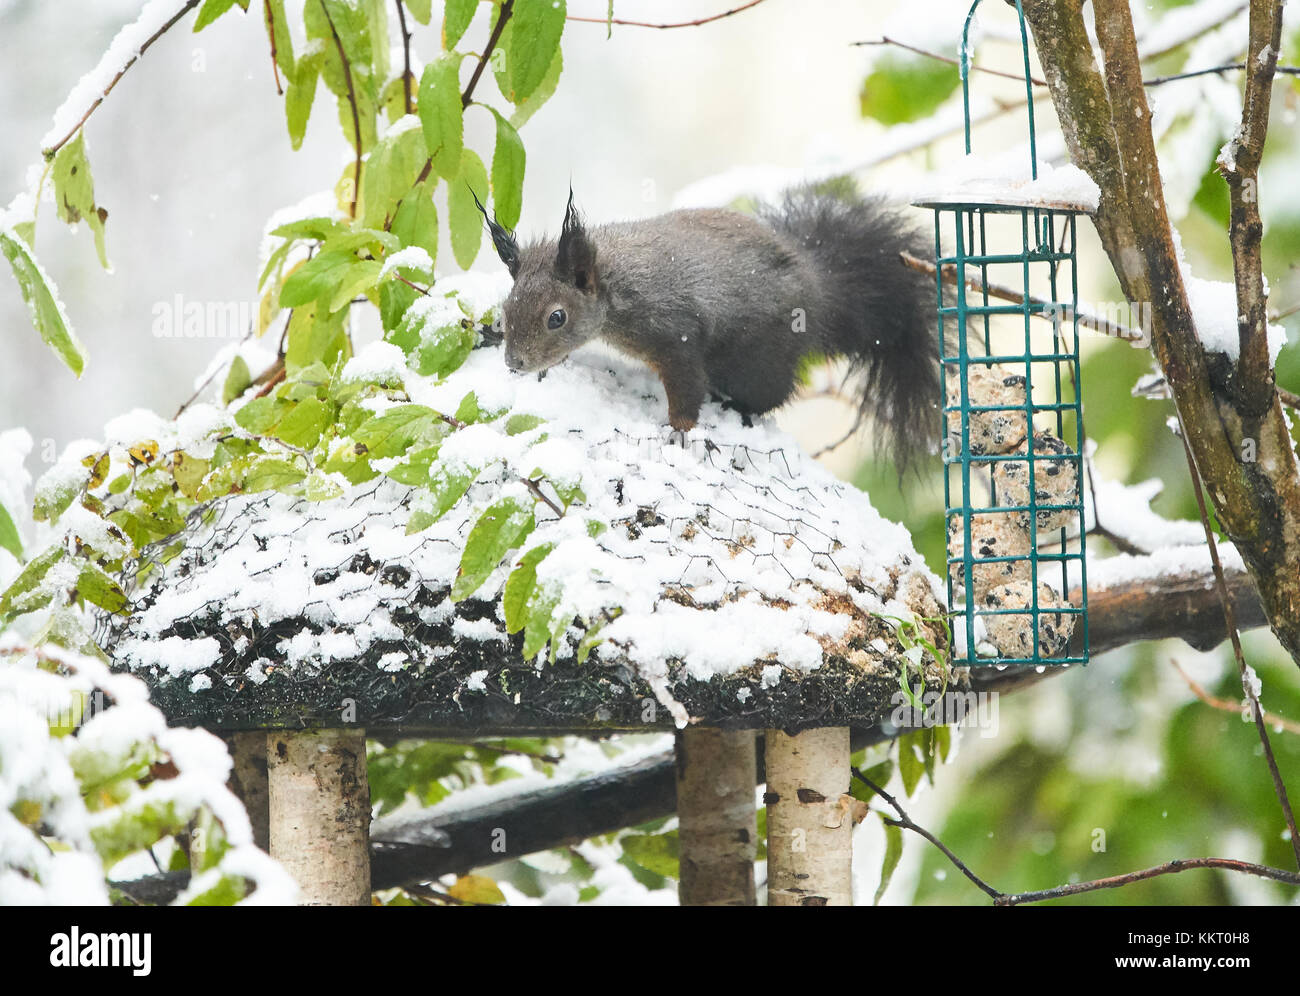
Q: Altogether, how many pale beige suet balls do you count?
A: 4